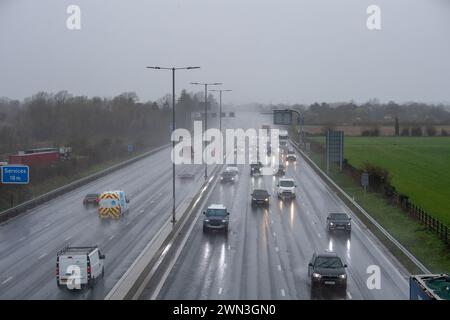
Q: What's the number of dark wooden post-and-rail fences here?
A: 1